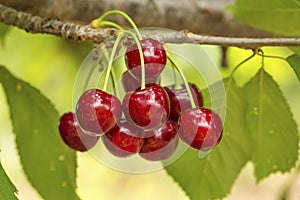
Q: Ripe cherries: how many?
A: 9